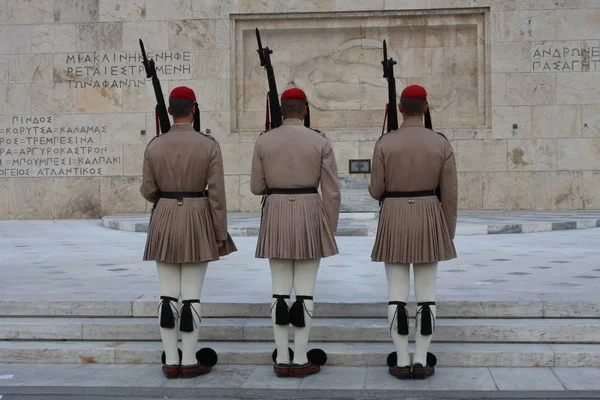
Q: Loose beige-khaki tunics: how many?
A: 3